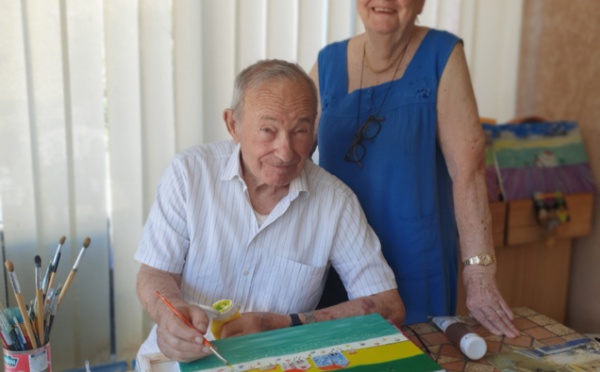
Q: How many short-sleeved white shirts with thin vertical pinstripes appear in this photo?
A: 1